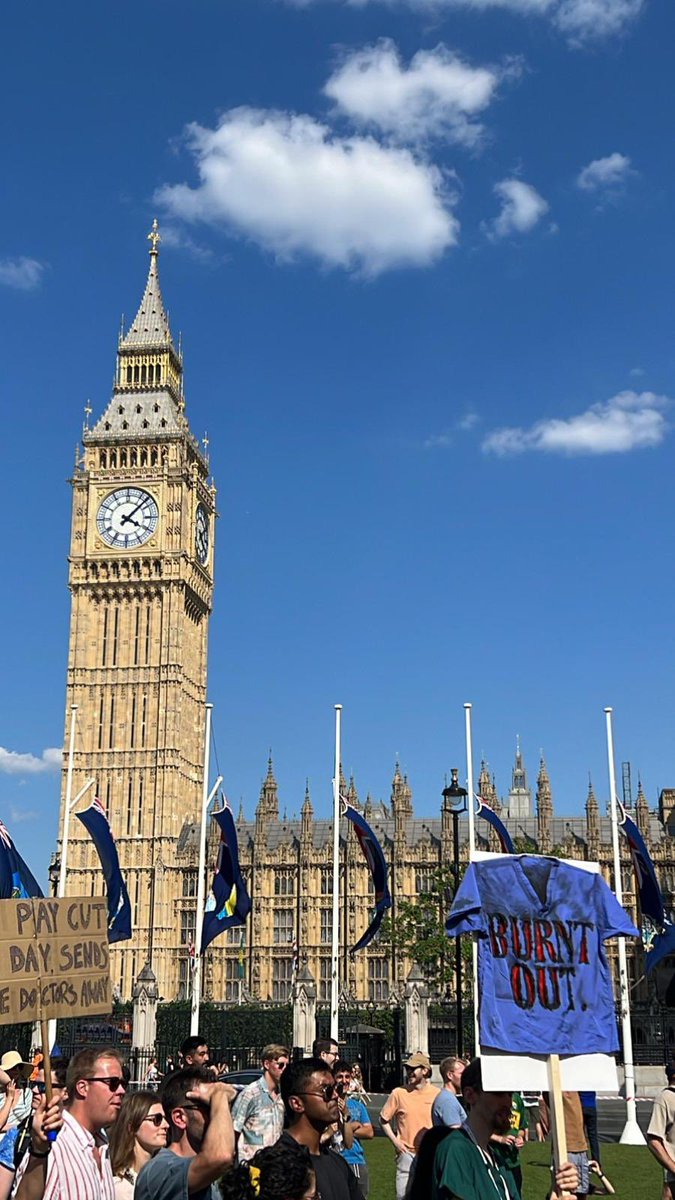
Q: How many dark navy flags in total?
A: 6